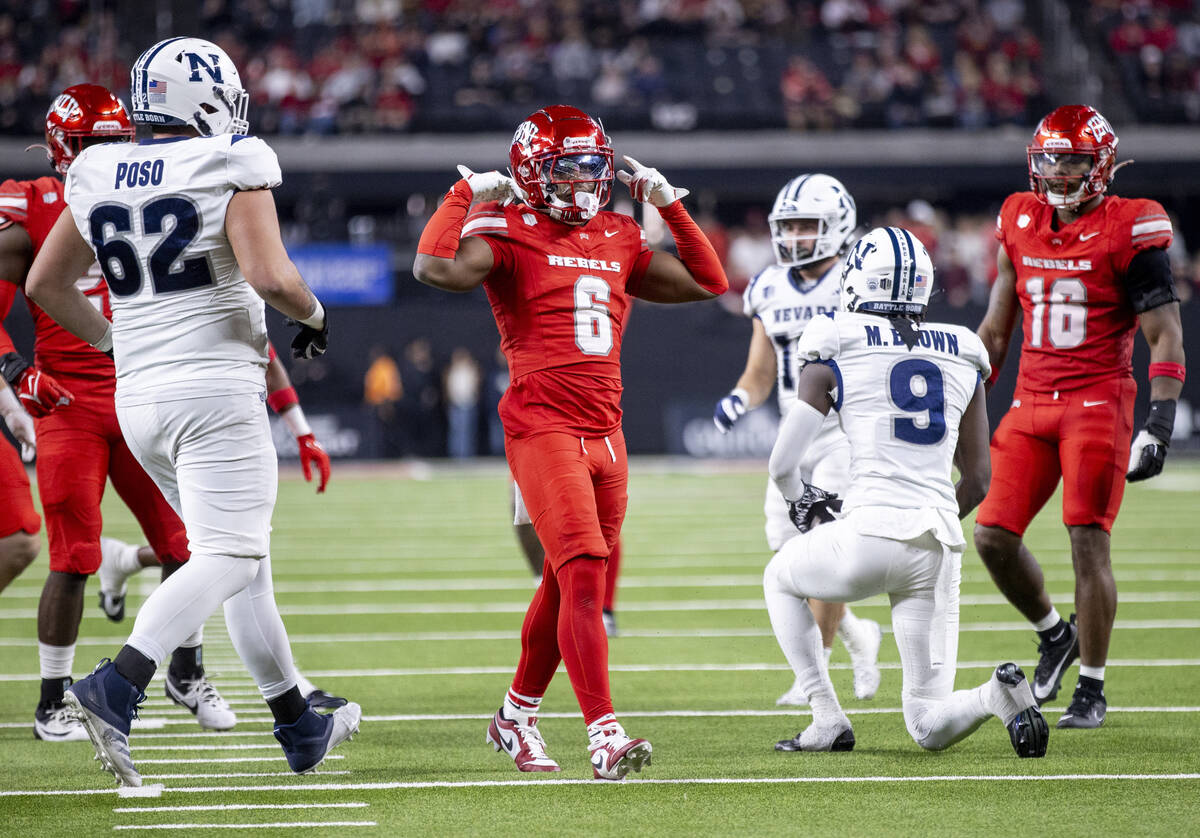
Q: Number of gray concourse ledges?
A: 1